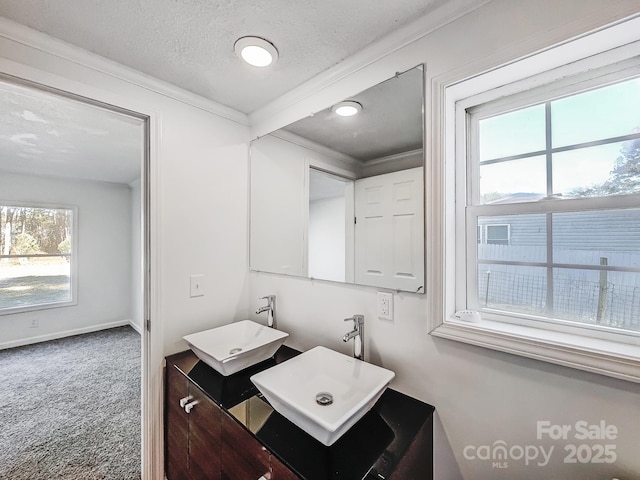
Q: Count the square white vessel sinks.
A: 2